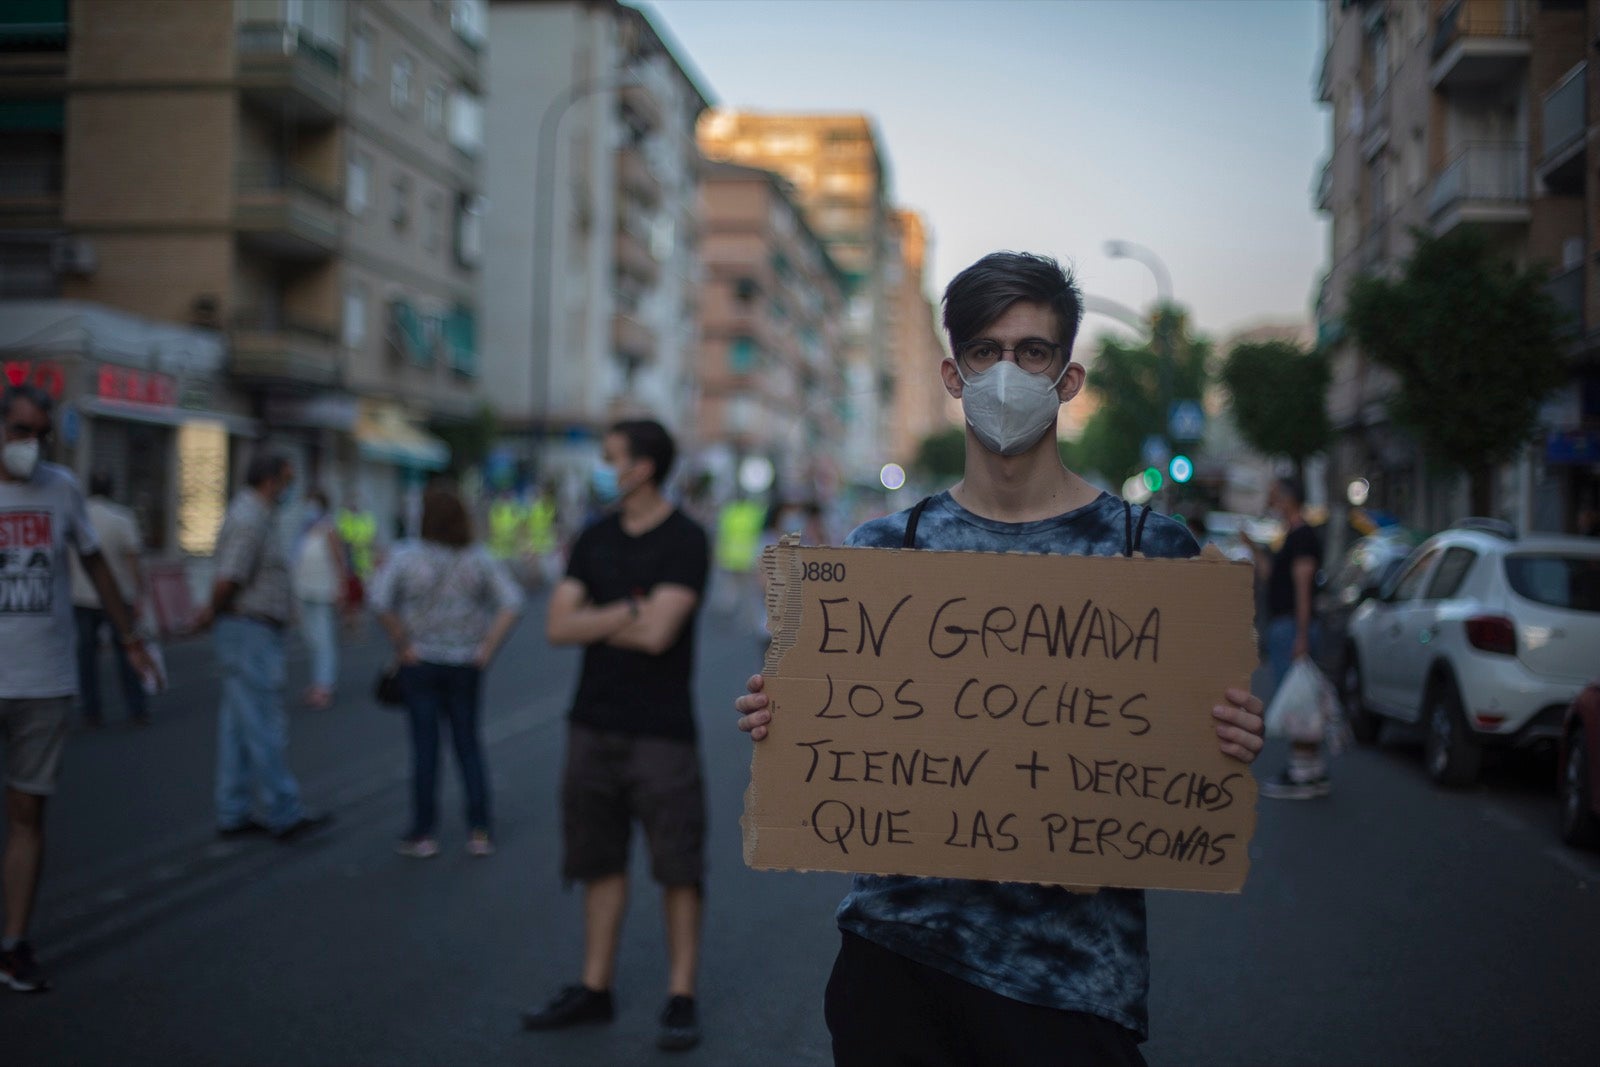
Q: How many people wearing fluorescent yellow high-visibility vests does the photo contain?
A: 4